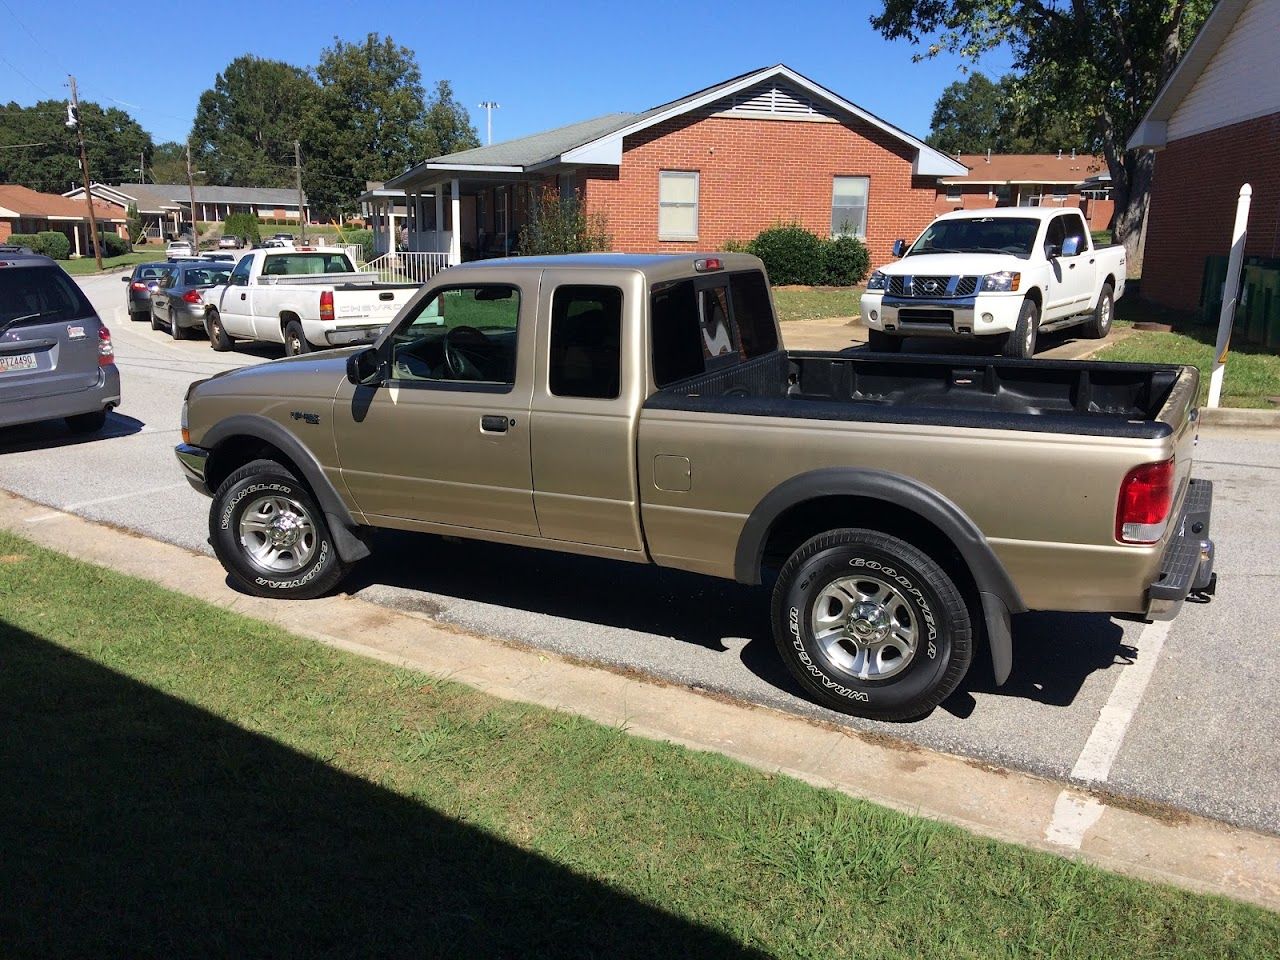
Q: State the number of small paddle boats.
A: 0